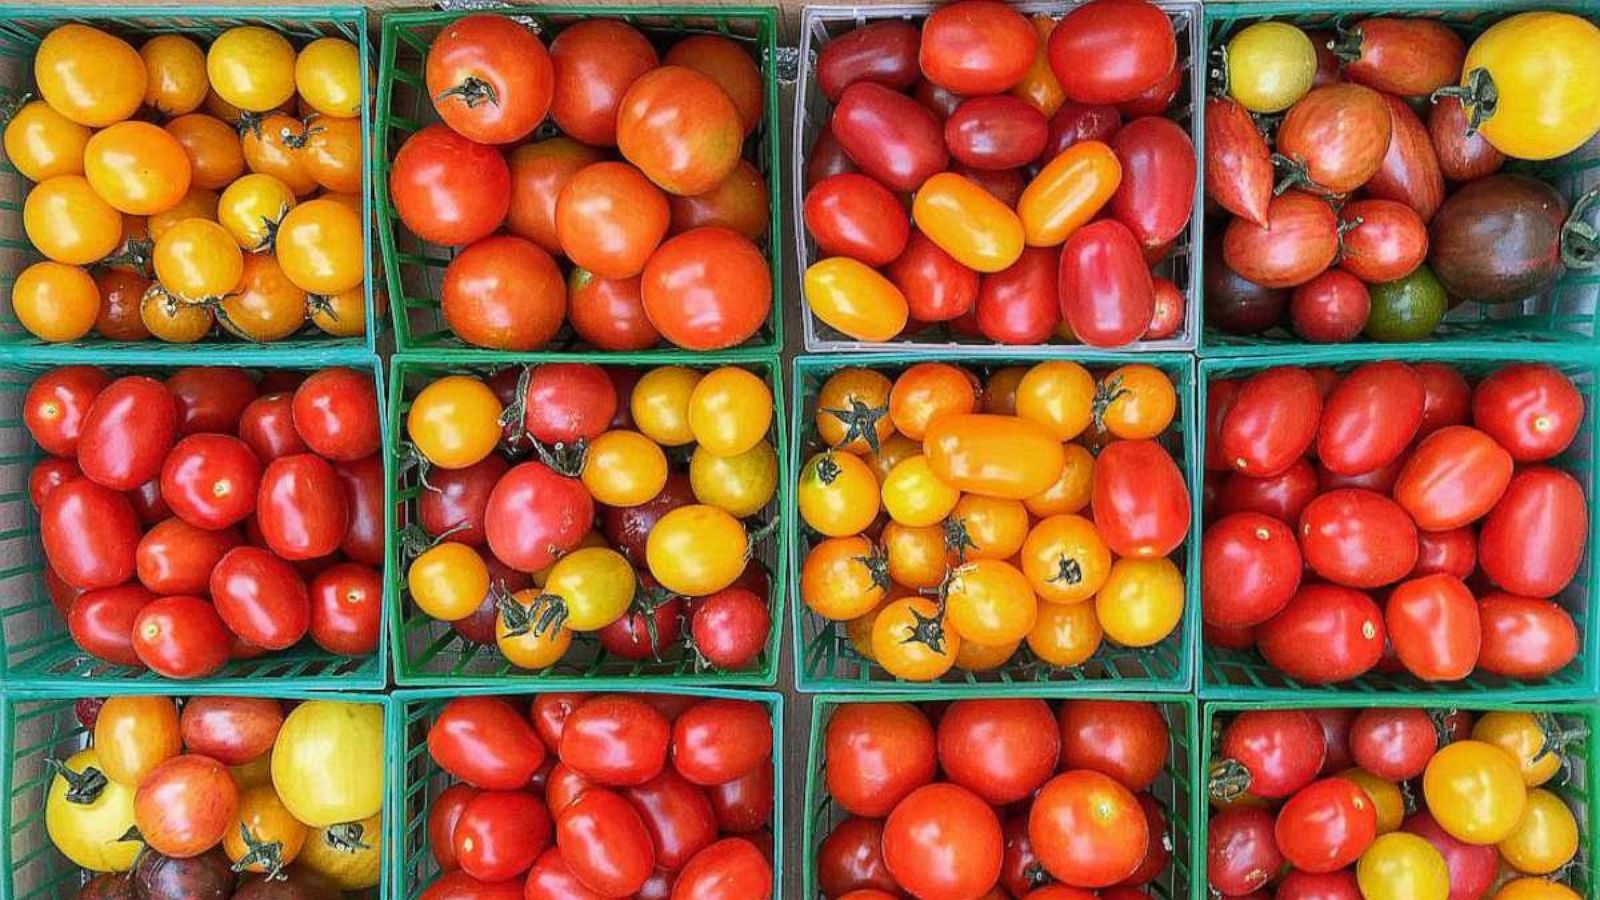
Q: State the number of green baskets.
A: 11